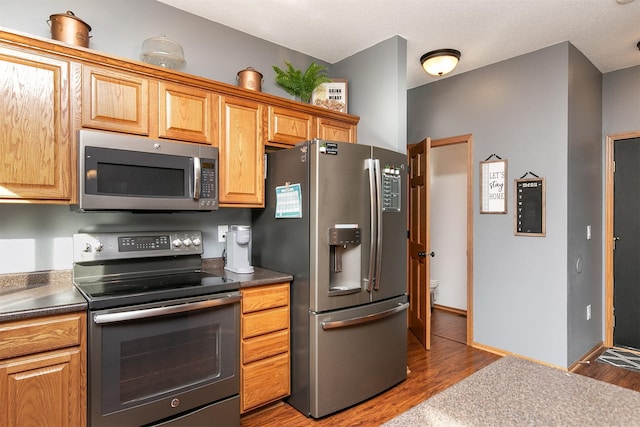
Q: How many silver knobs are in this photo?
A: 5